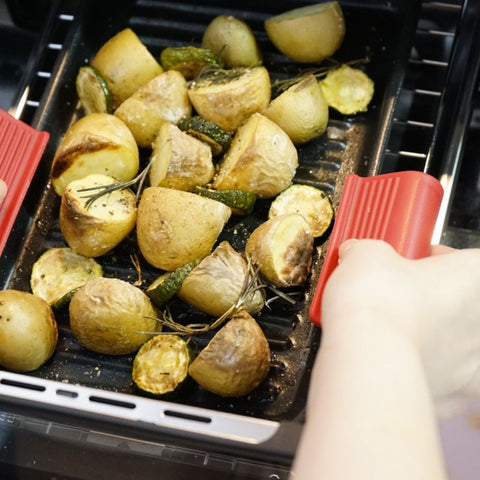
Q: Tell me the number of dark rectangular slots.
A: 4